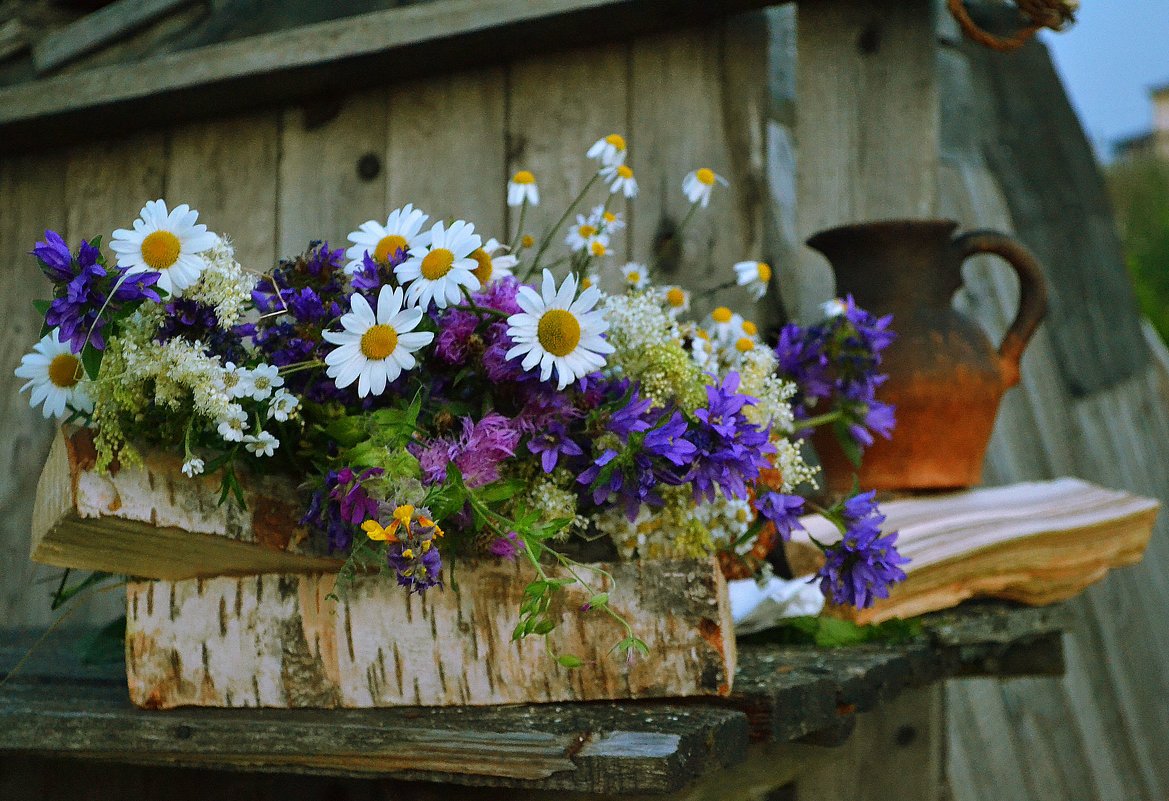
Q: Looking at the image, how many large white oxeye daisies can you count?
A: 7